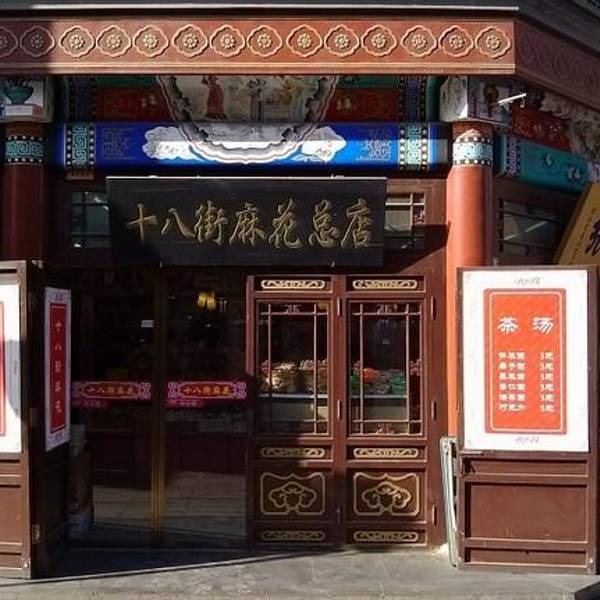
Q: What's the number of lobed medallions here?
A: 14